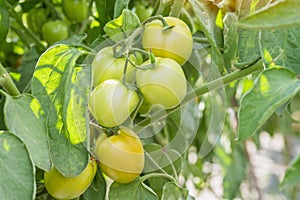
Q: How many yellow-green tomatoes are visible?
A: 6